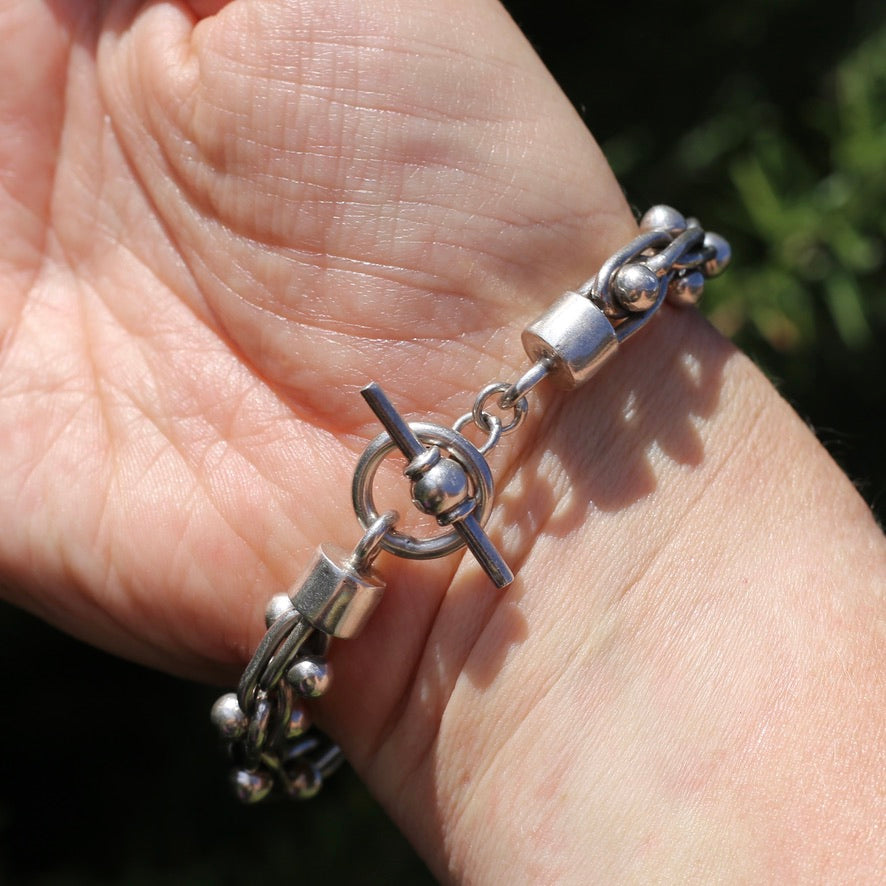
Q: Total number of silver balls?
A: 11